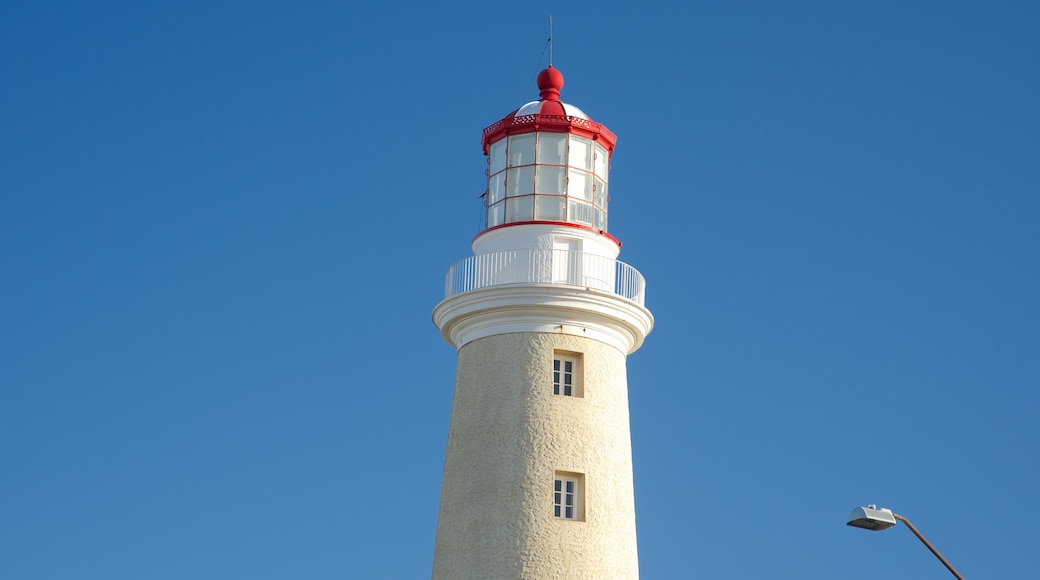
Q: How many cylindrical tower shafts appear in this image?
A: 1